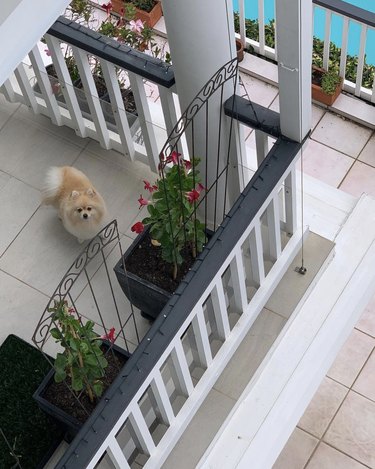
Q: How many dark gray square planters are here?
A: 2